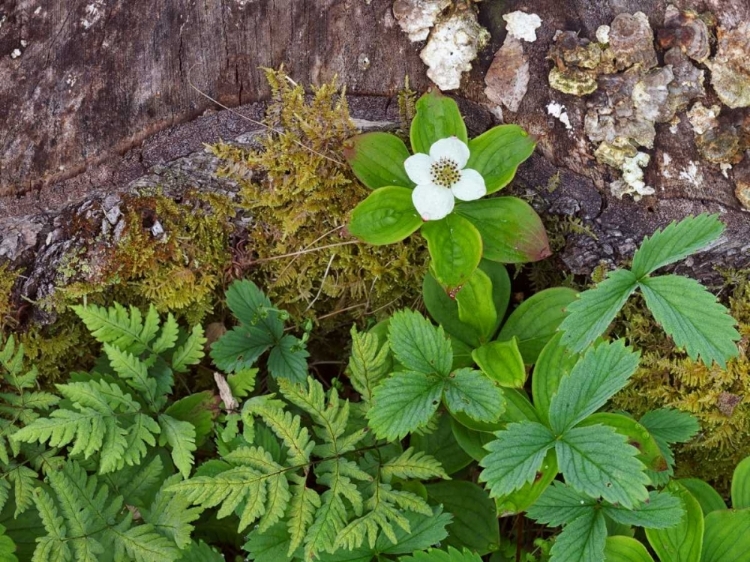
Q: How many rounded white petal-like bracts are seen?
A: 4